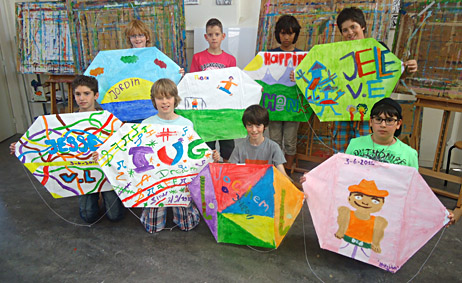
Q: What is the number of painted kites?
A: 8